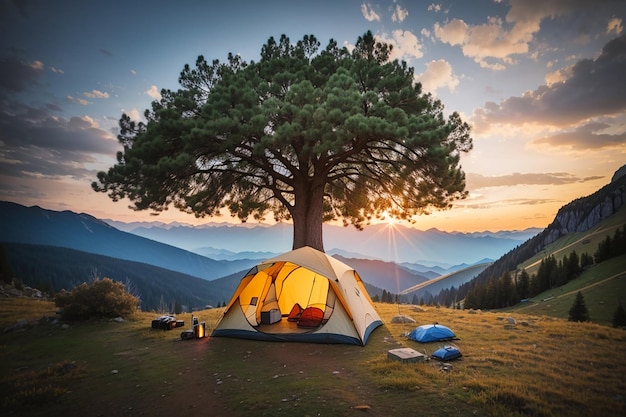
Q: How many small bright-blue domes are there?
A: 2